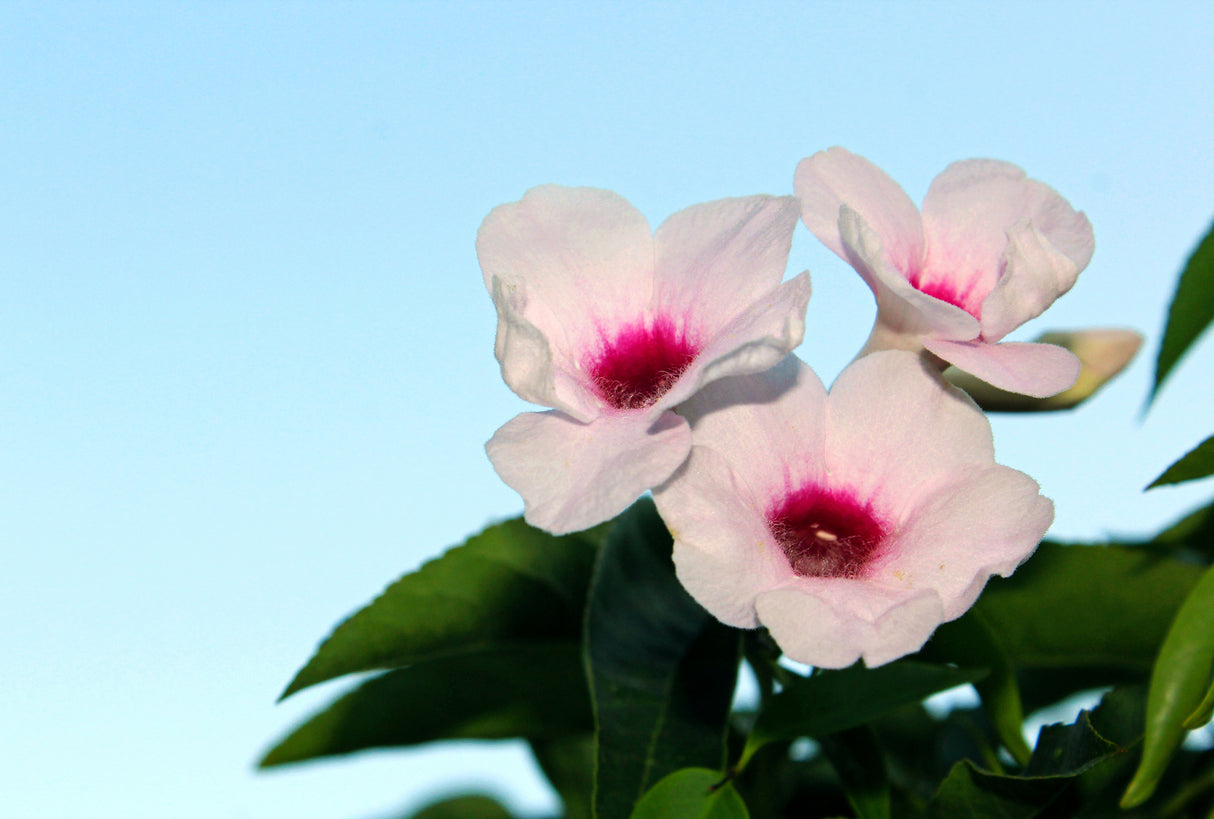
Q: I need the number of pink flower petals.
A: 15